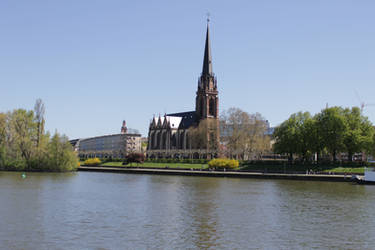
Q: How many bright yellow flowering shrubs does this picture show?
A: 2